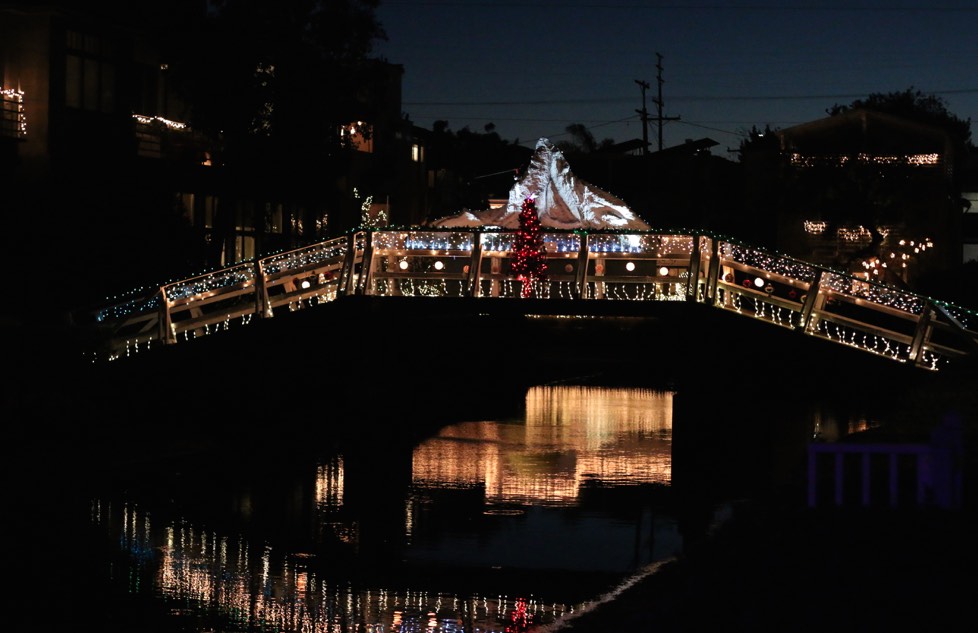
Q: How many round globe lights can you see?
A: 6